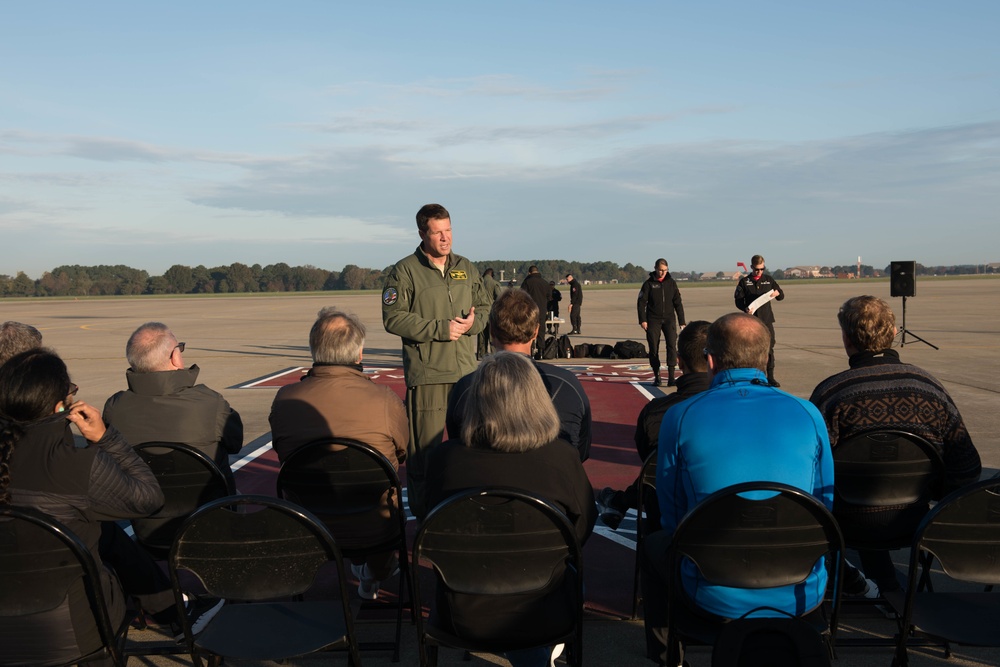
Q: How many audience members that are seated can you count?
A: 9